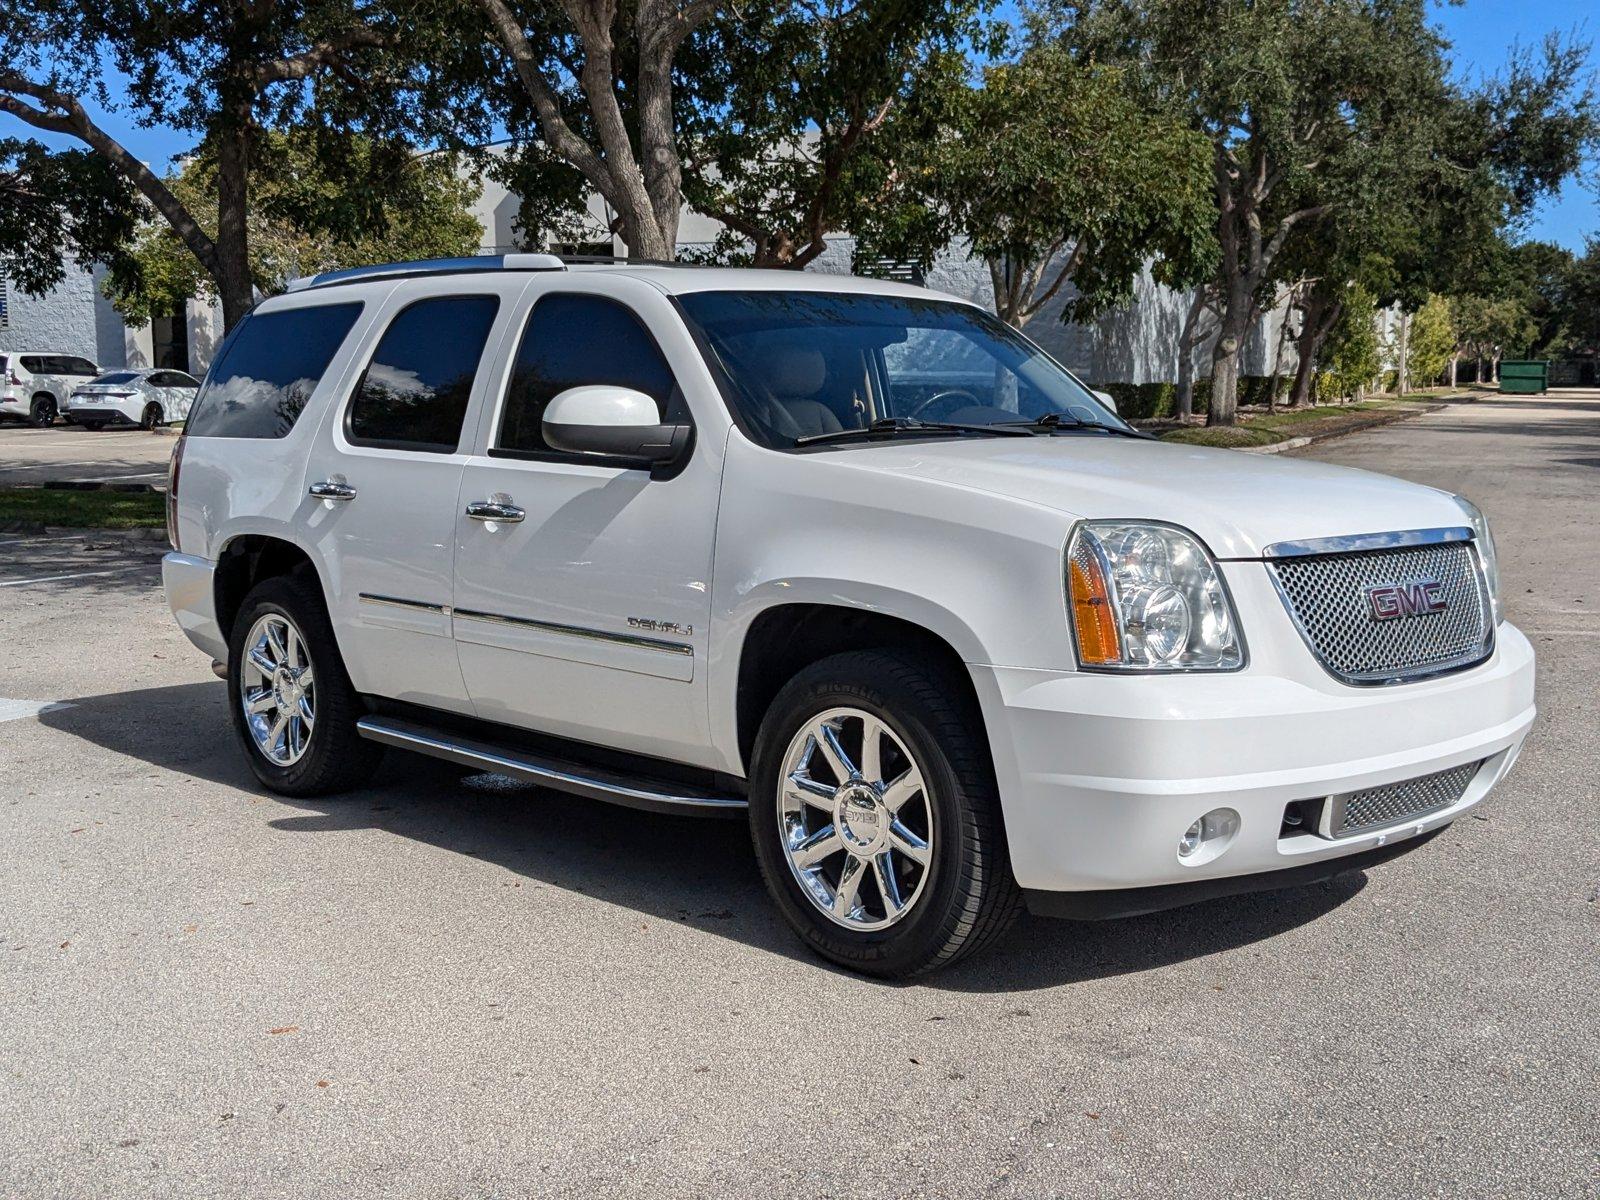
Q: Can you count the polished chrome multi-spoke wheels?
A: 2